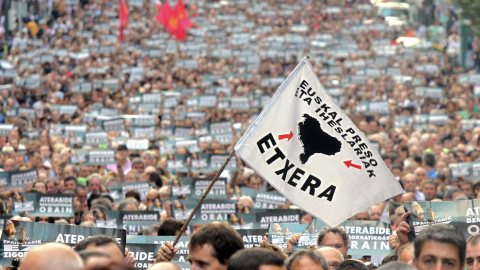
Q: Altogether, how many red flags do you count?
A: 3